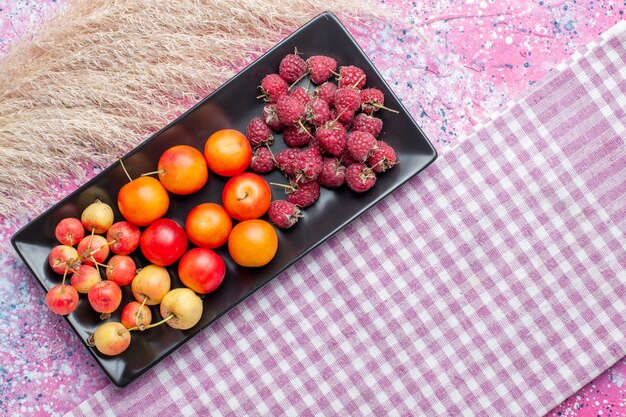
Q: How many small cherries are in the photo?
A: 13